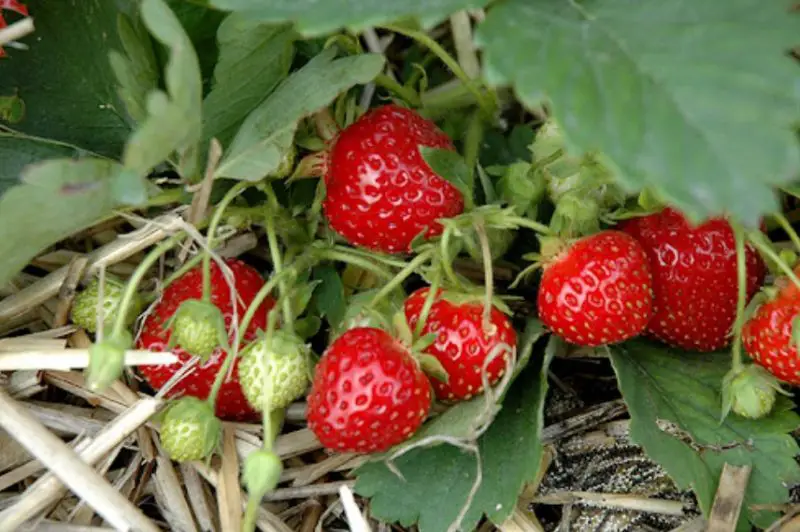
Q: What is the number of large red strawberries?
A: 7